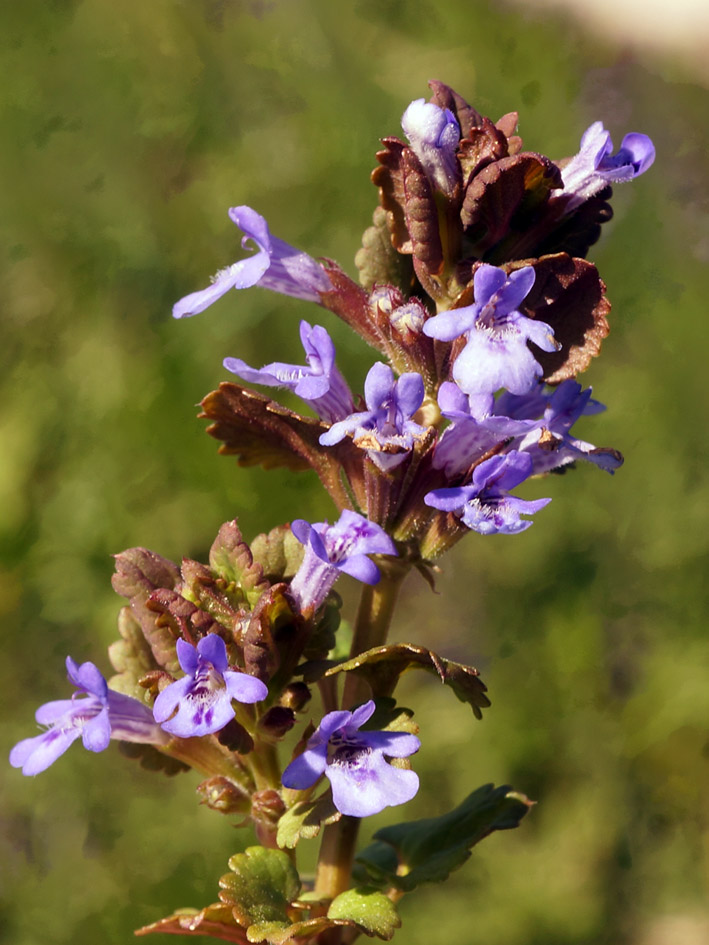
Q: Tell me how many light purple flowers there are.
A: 13